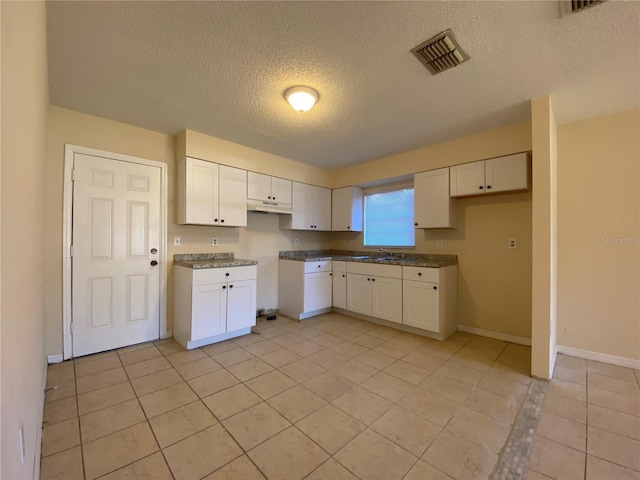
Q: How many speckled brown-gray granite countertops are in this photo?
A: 2